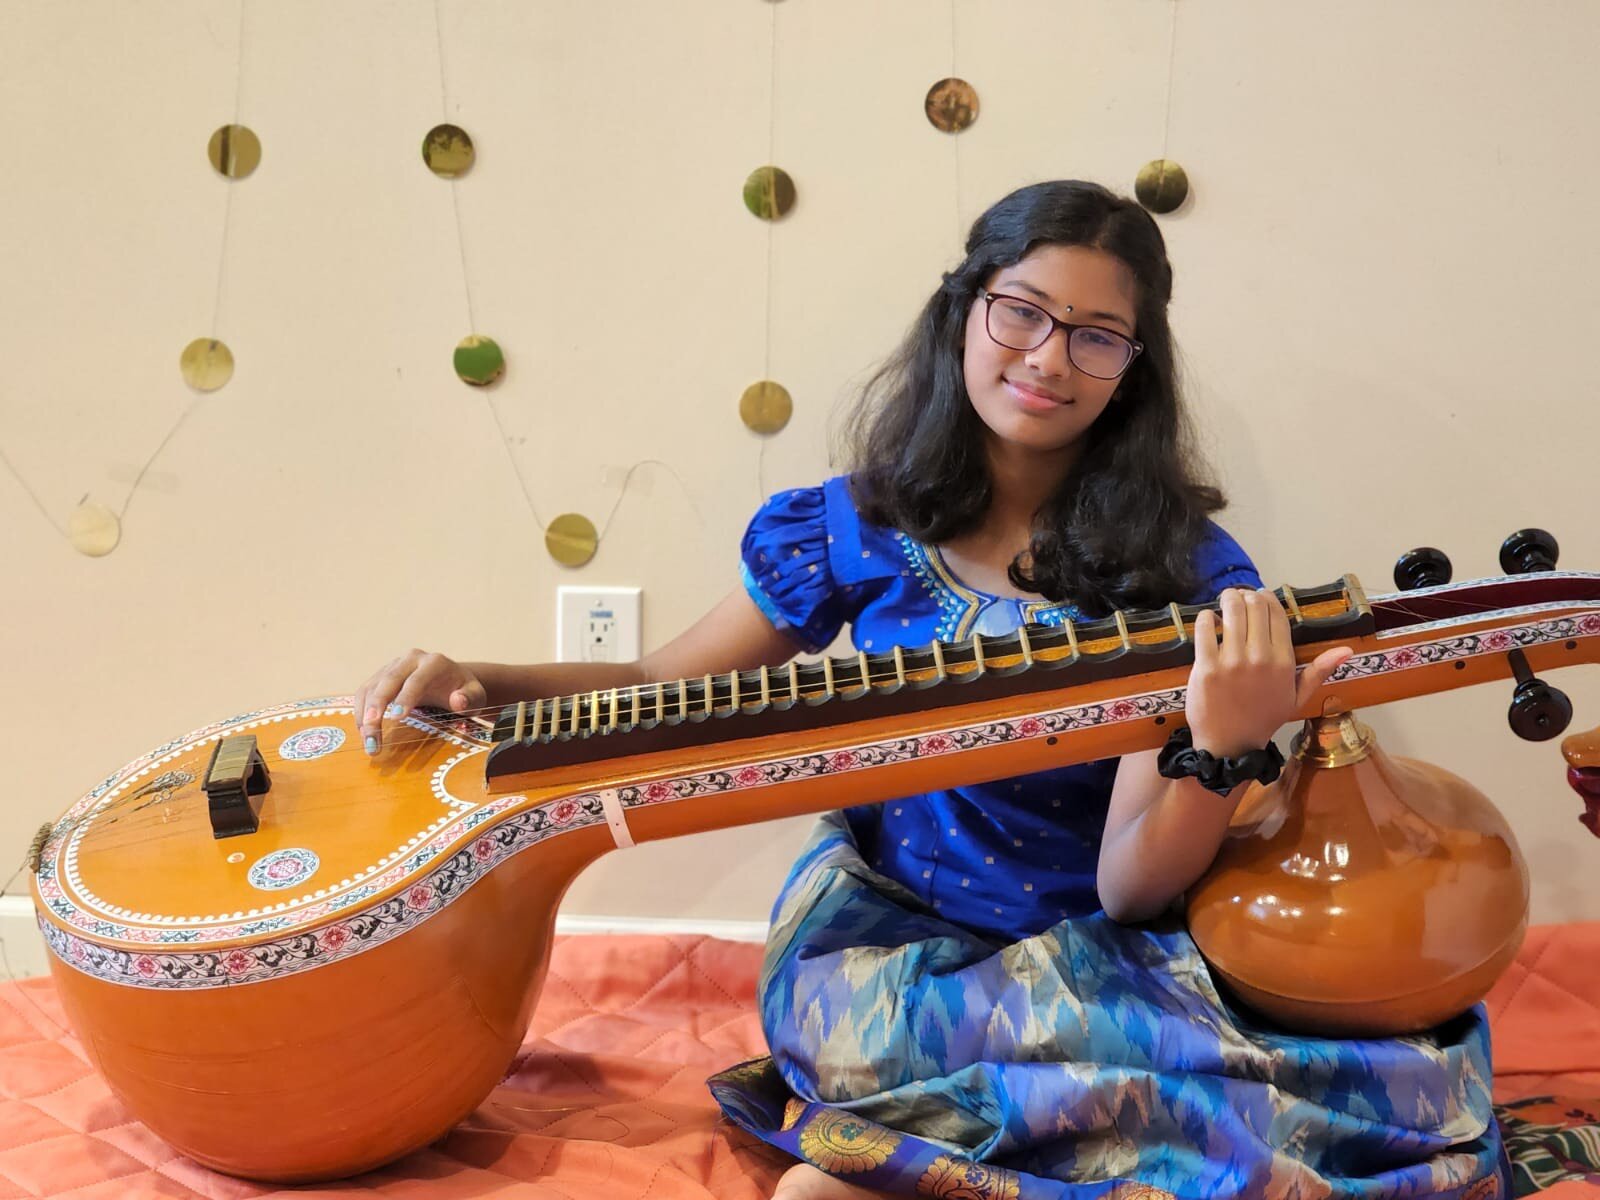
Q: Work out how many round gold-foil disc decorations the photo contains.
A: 10